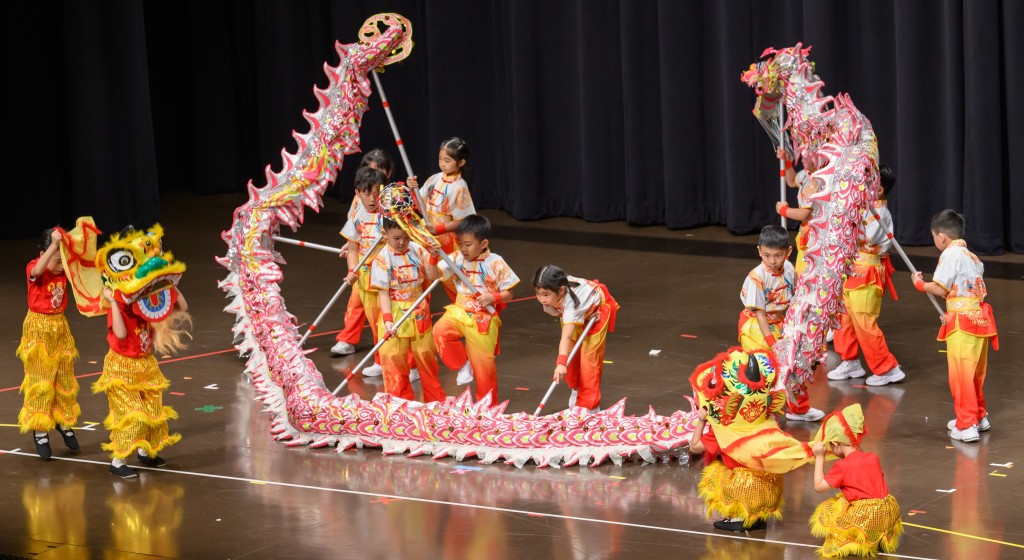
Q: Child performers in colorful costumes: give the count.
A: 14